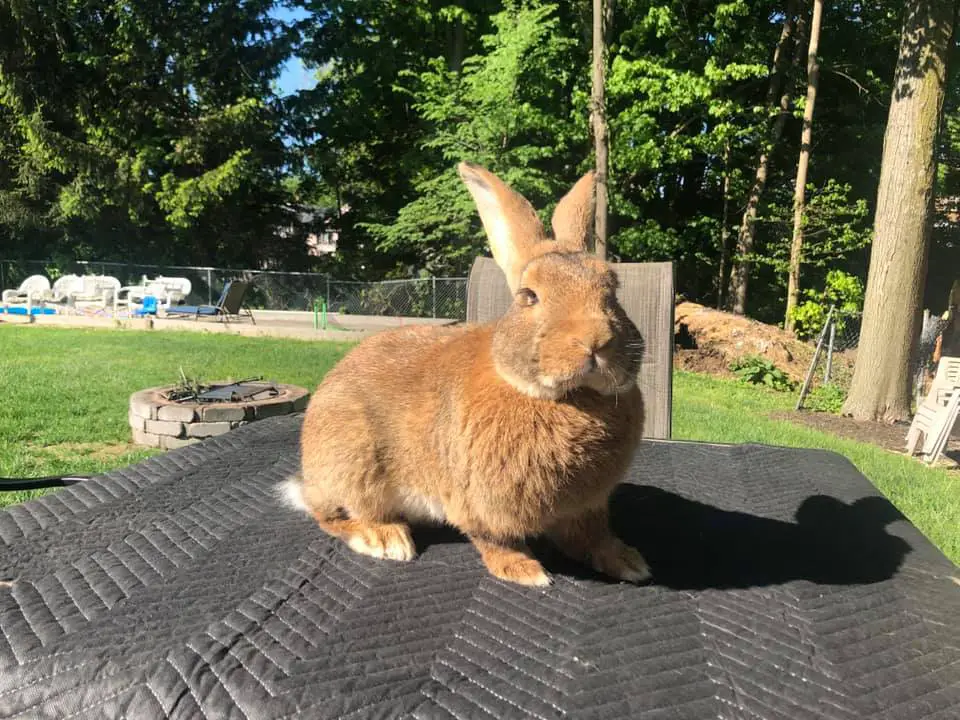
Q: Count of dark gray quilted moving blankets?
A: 1